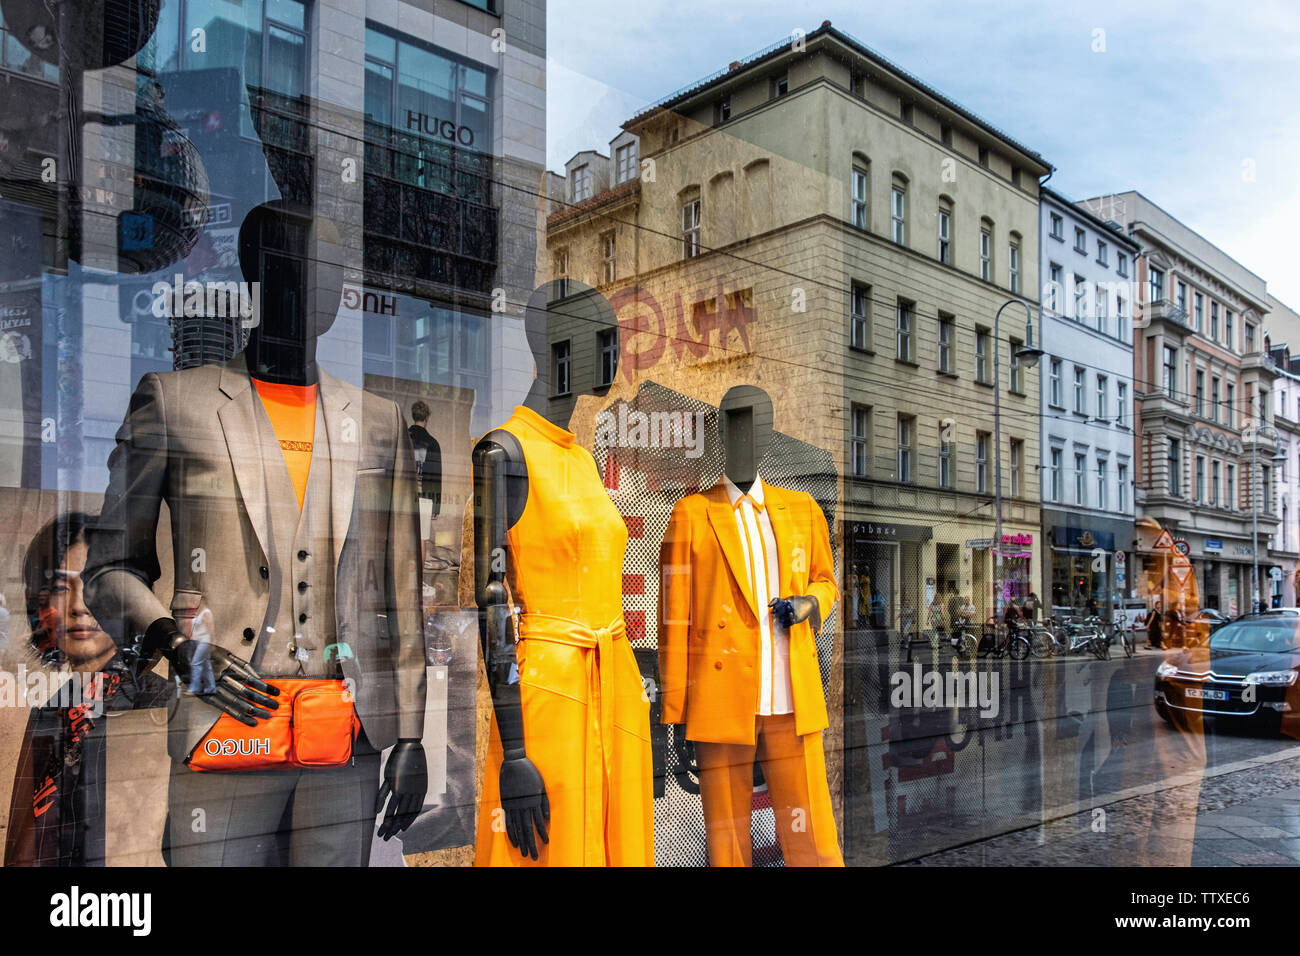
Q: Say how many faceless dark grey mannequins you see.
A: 3